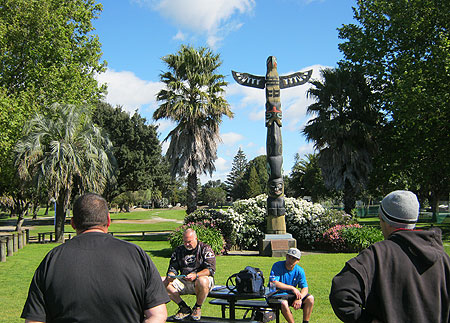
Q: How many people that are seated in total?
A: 2